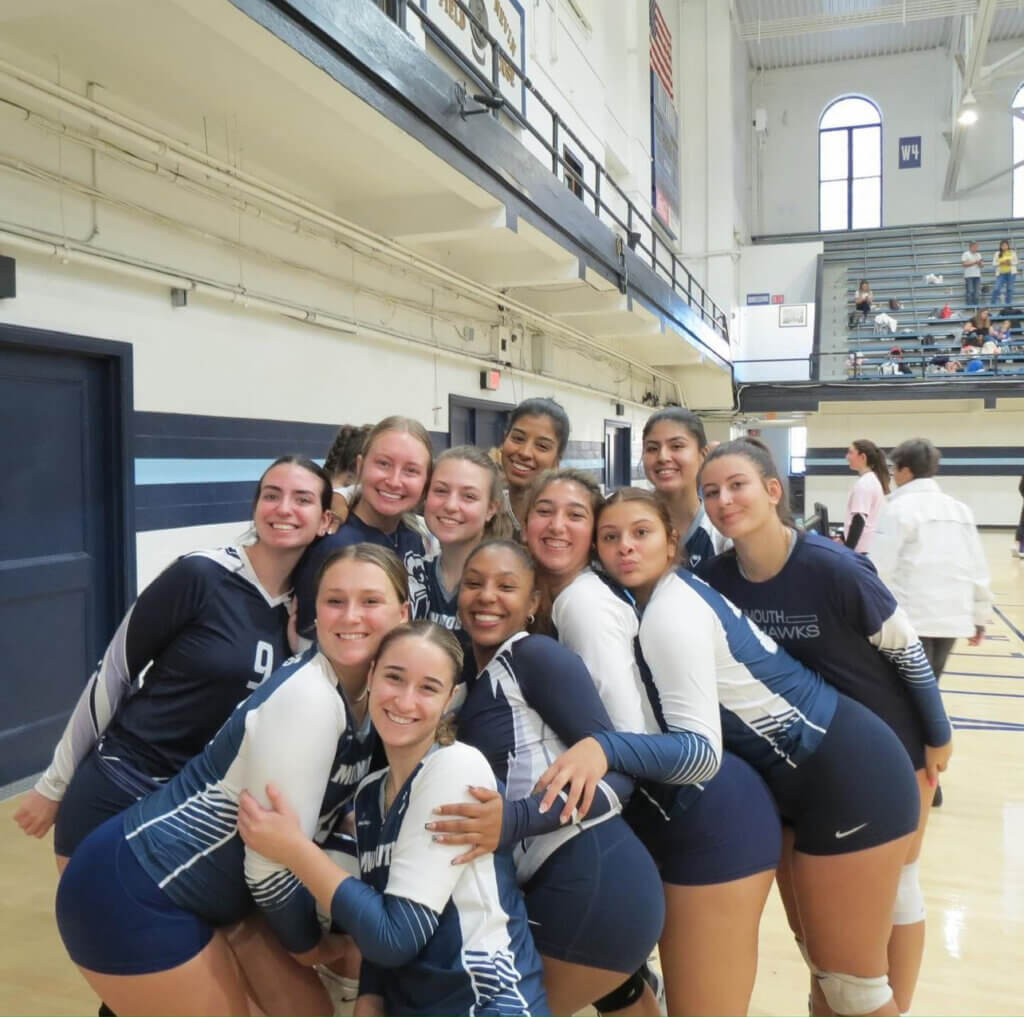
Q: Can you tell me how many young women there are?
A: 11